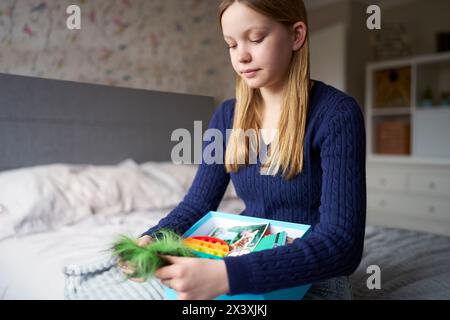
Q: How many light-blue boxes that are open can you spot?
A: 1